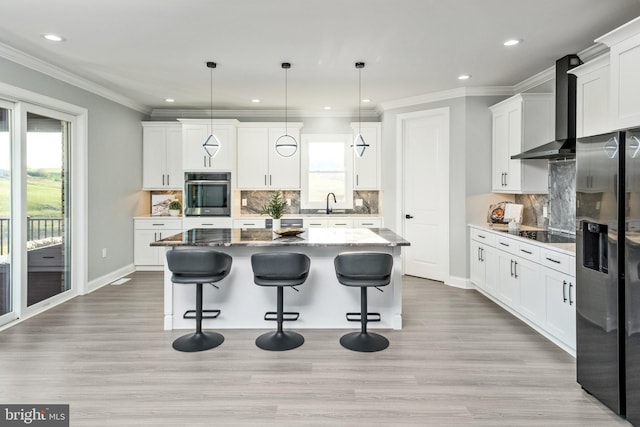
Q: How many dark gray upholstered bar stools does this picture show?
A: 3